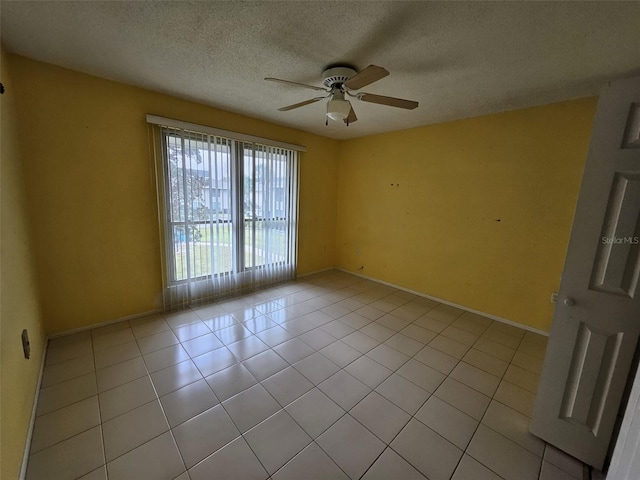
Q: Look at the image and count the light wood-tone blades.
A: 5